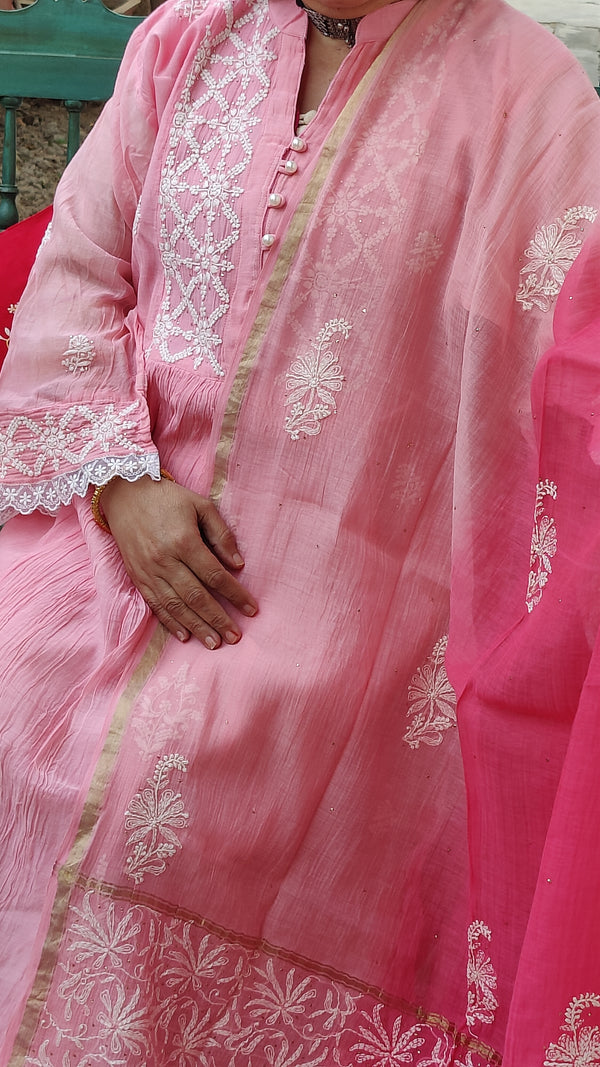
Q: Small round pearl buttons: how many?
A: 4